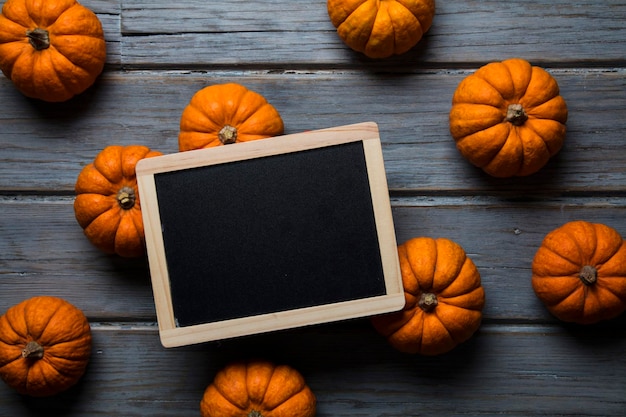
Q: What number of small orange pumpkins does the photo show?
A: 9